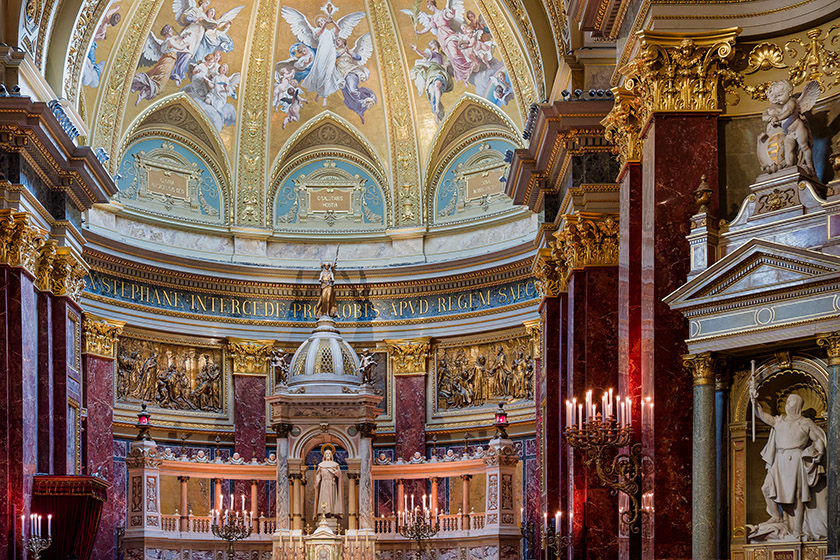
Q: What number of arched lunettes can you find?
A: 3